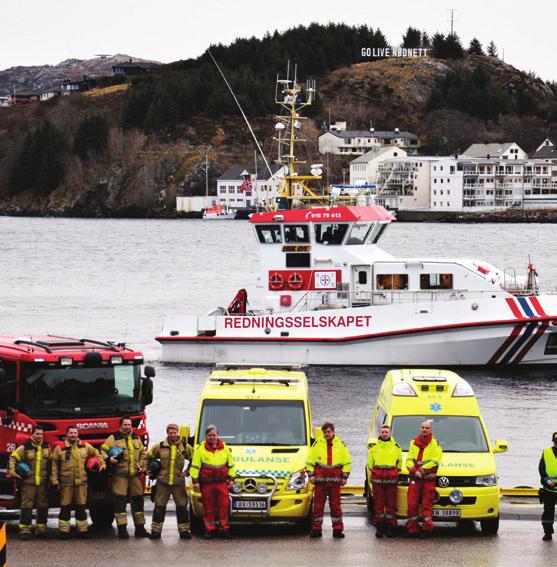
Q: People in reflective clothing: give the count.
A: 9